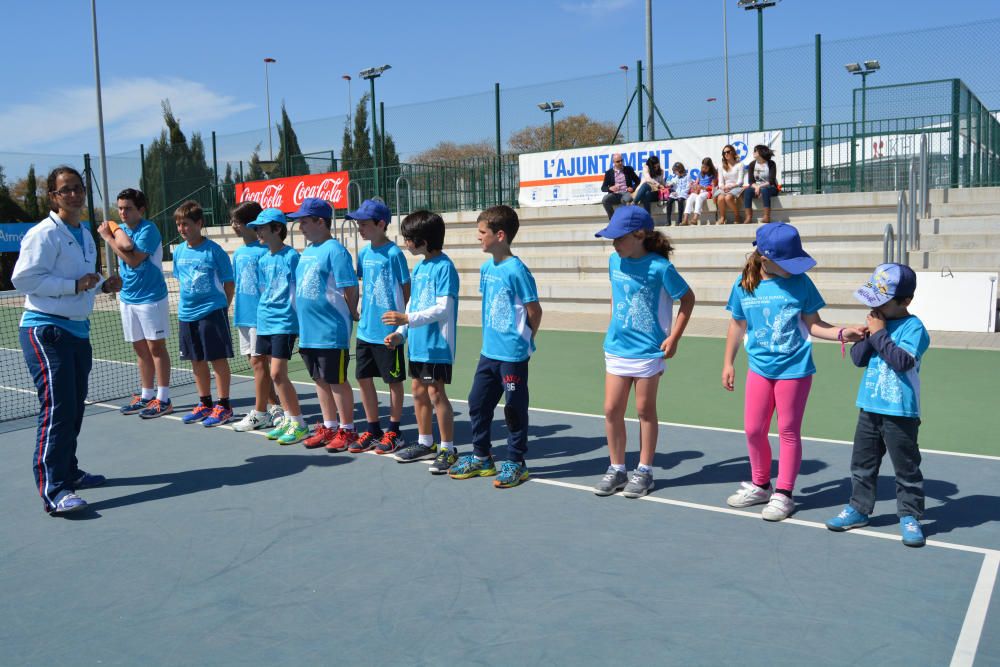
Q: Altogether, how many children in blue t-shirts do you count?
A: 11